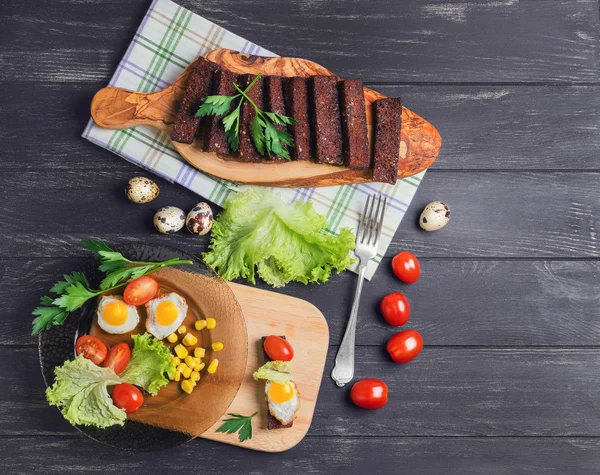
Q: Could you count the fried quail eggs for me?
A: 3